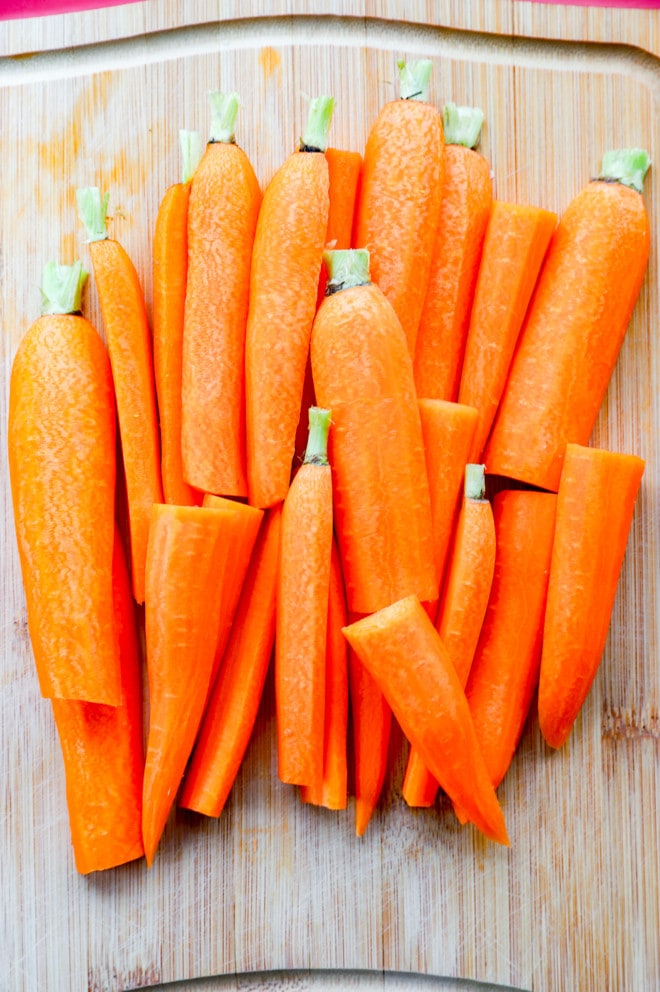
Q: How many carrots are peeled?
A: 11